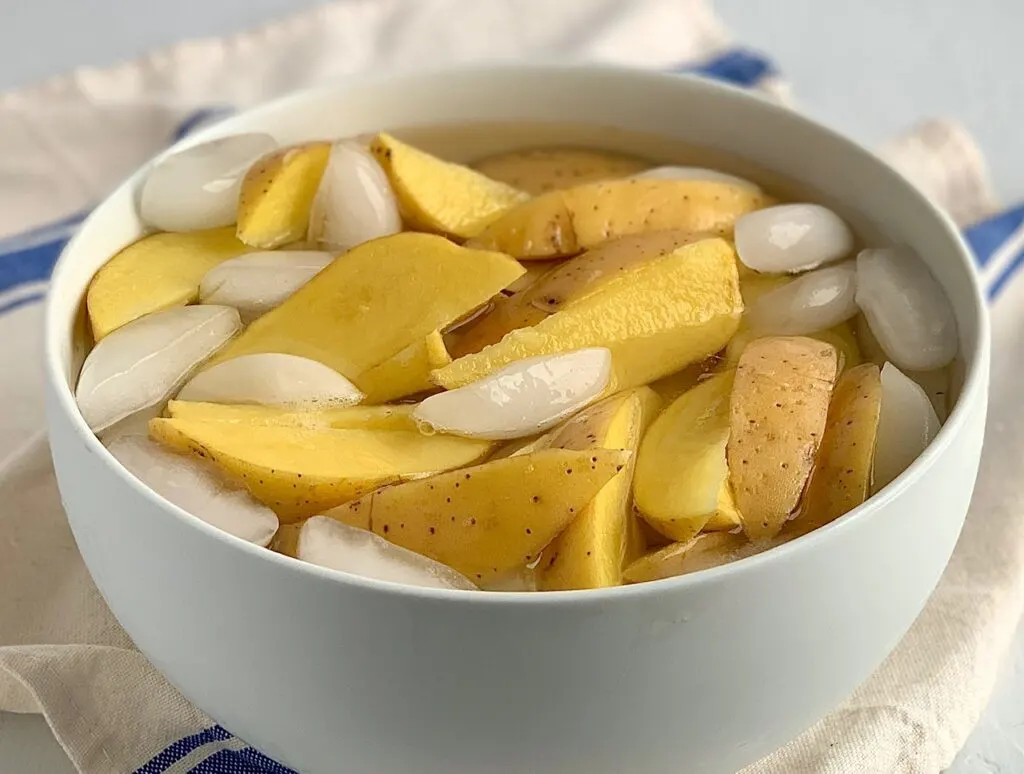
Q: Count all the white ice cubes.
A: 13